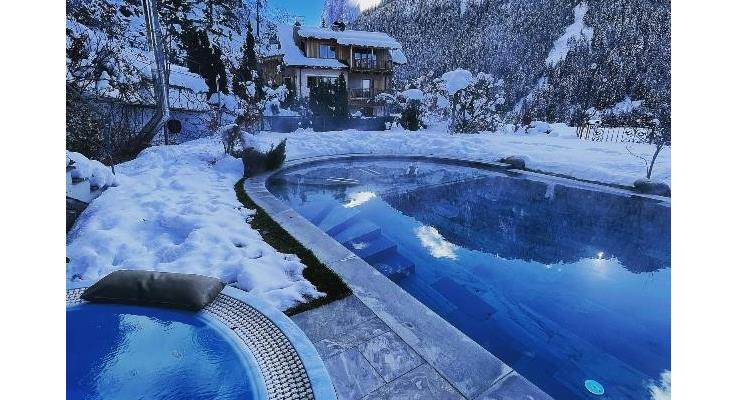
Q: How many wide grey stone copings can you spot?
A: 1